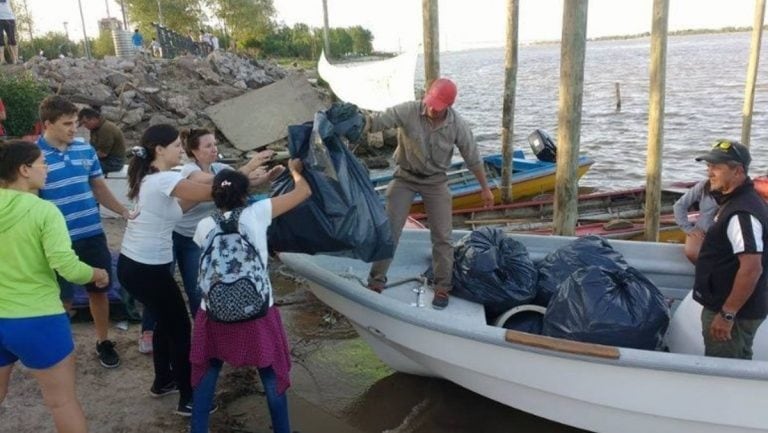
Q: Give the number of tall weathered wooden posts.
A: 5